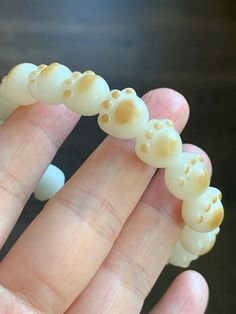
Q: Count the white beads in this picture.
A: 11